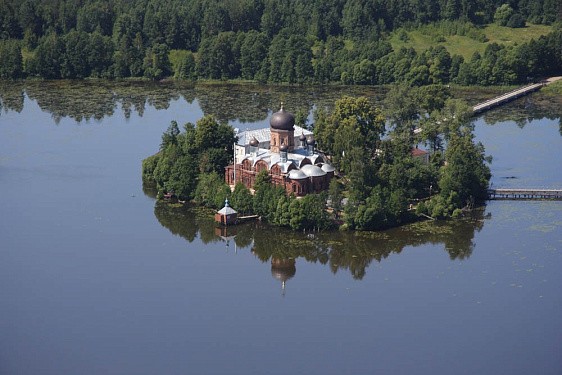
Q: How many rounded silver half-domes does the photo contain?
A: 3